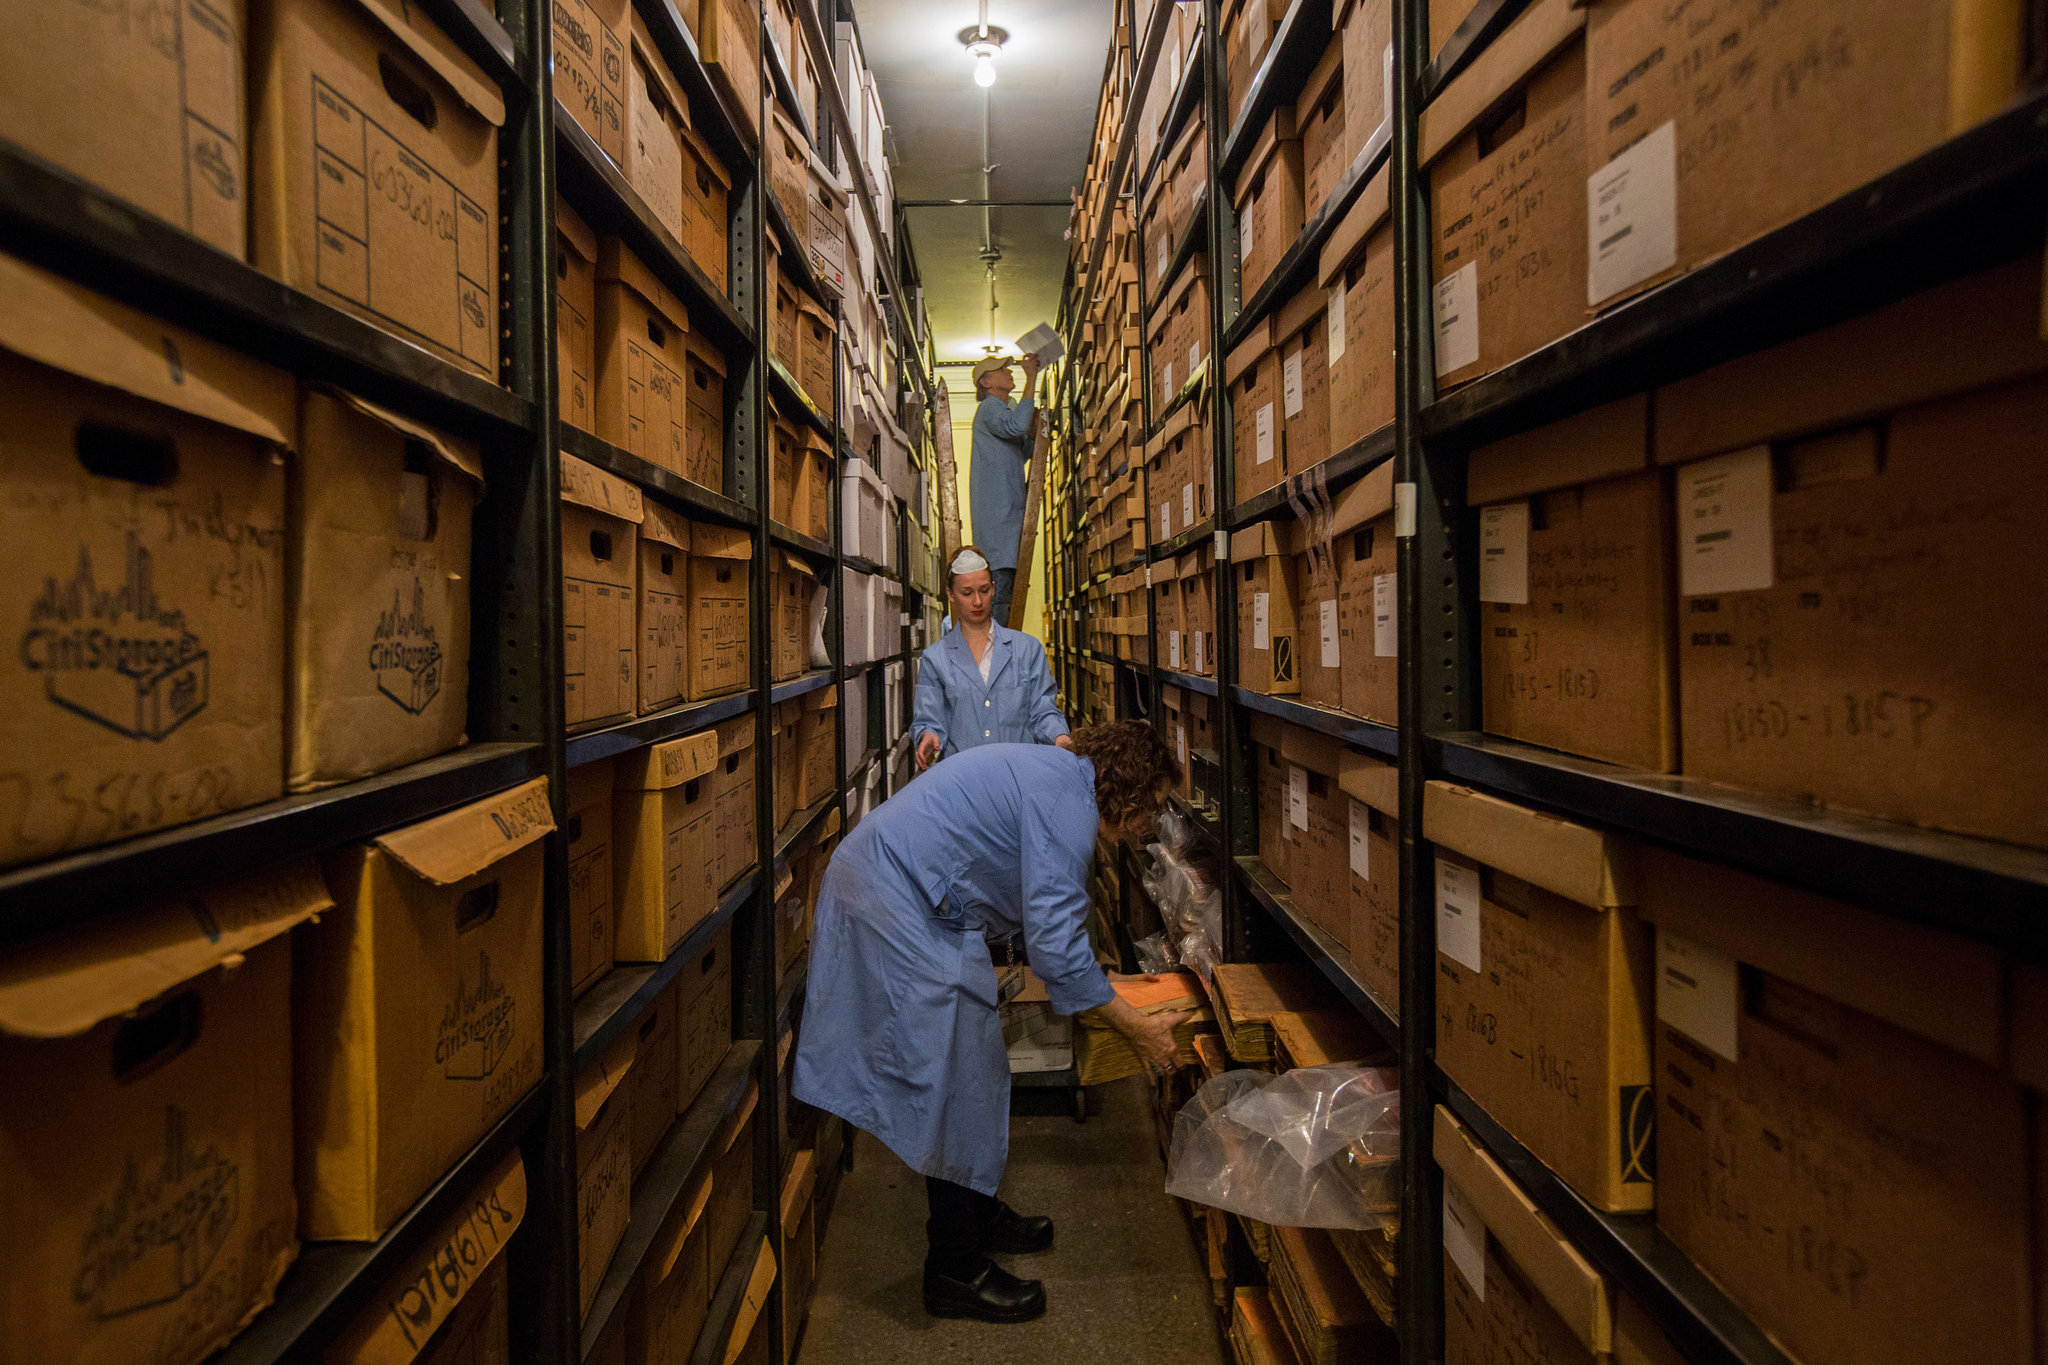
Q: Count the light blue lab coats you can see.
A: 3